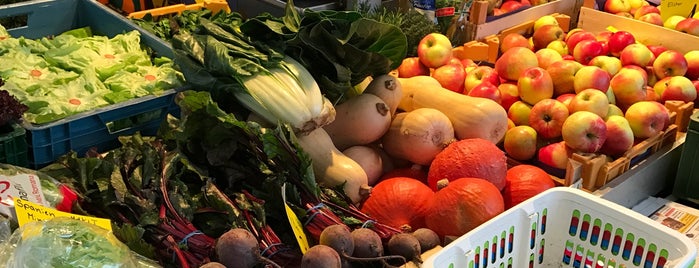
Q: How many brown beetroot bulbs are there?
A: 7